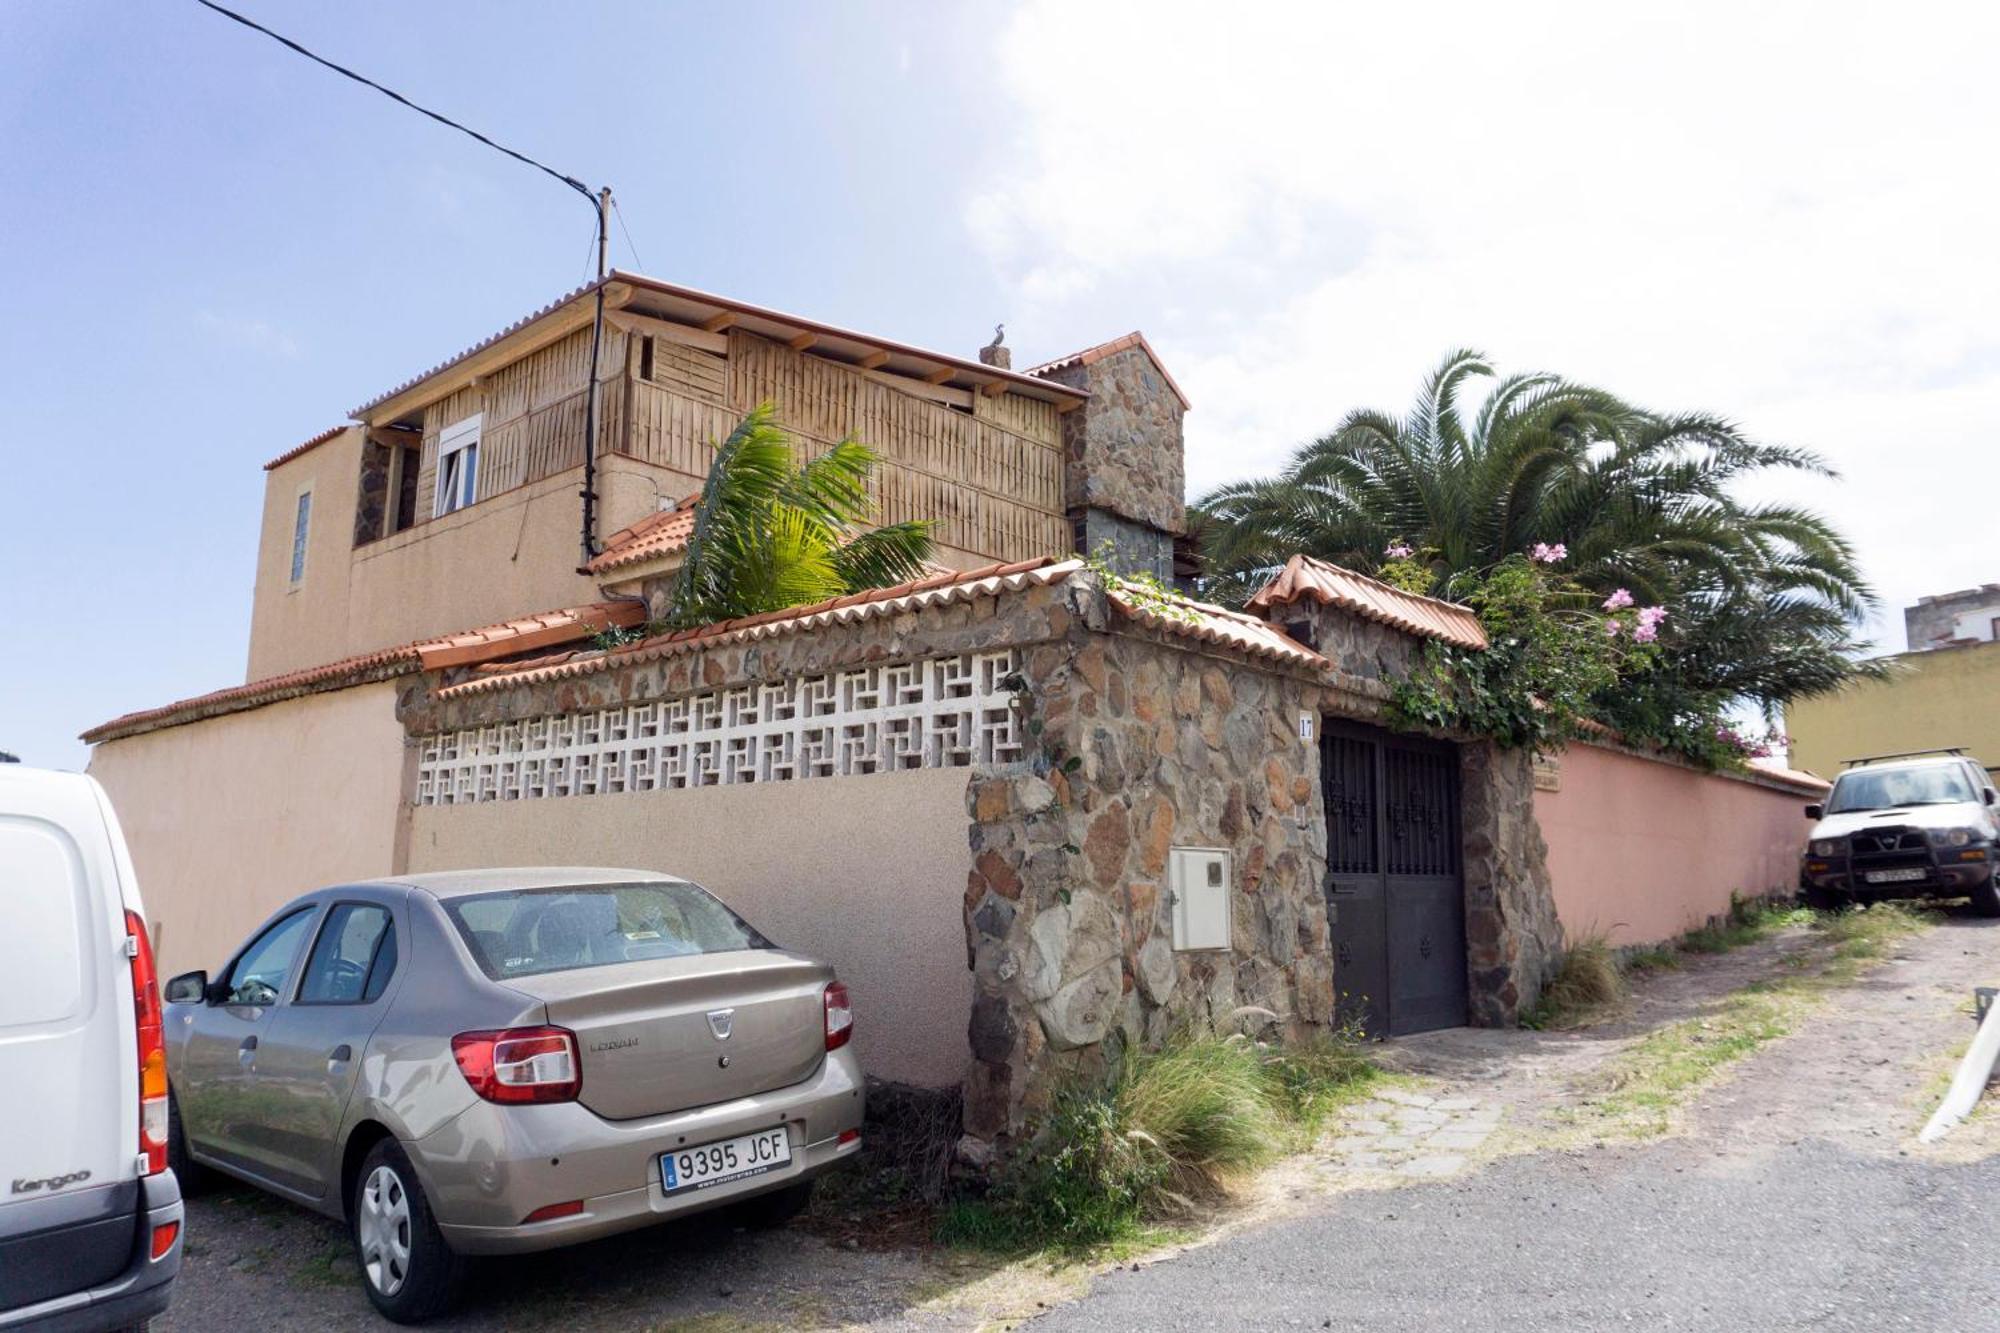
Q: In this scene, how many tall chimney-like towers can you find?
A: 1